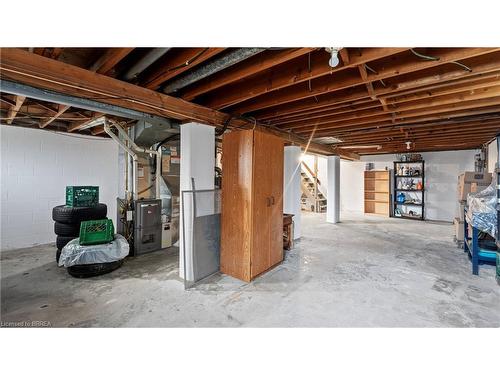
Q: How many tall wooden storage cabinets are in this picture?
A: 1